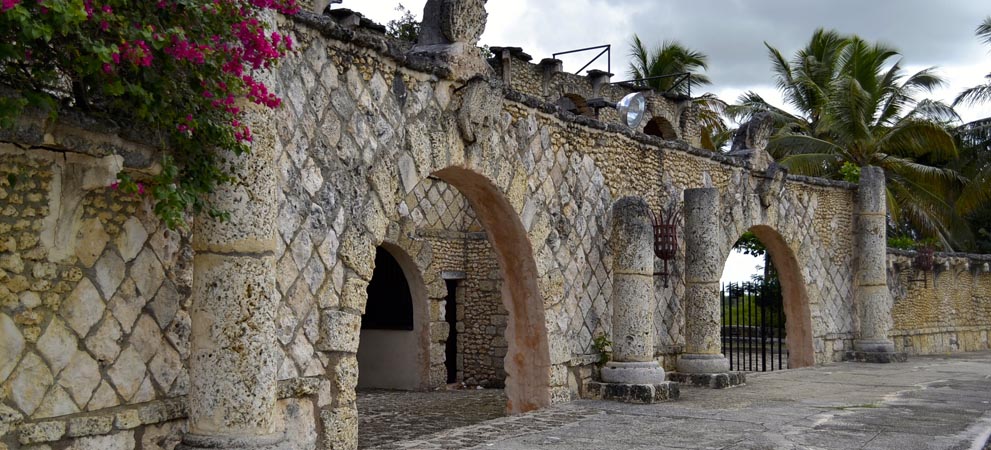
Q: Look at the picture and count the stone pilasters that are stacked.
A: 4